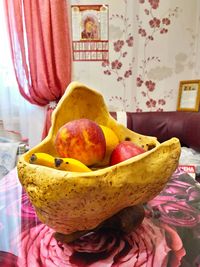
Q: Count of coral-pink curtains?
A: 1